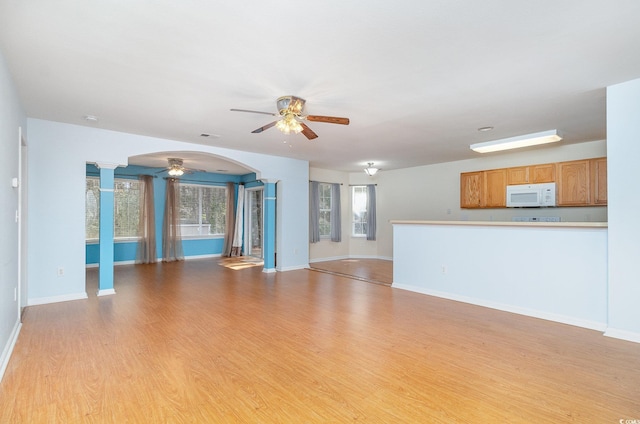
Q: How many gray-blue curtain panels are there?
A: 3